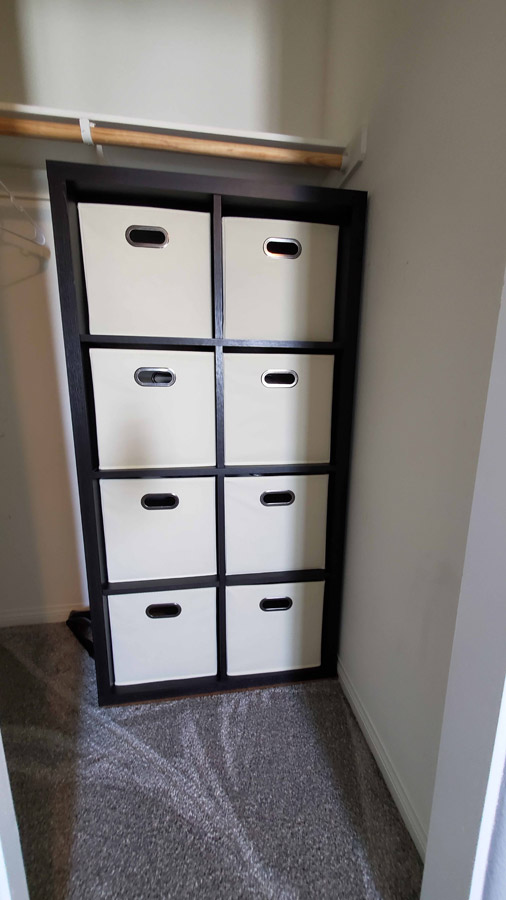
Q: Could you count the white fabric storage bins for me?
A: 8